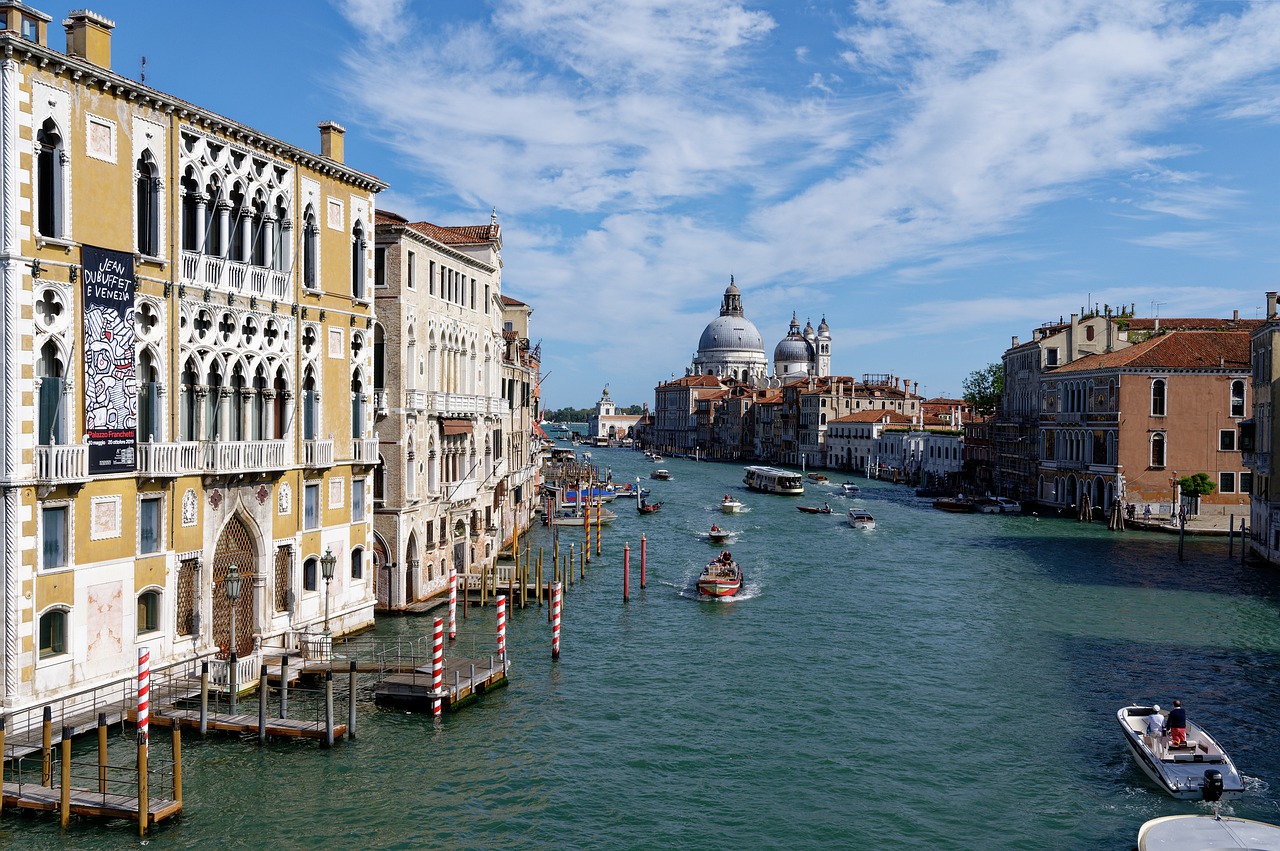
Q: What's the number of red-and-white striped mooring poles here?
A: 5